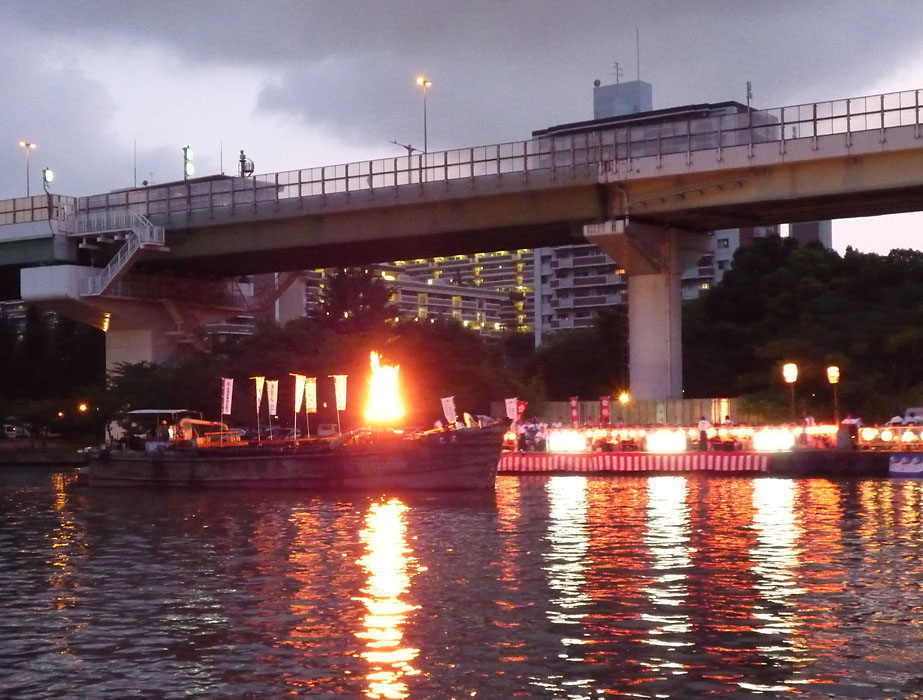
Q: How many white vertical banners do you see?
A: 8